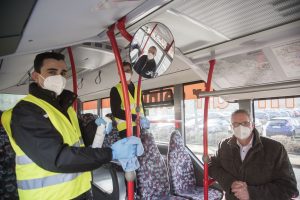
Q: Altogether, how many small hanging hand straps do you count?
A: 2